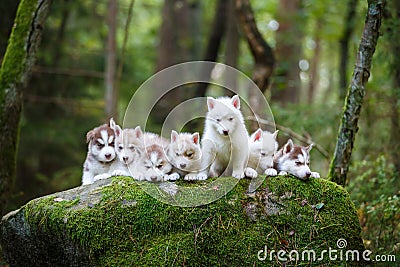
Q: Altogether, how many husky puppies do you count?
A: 7